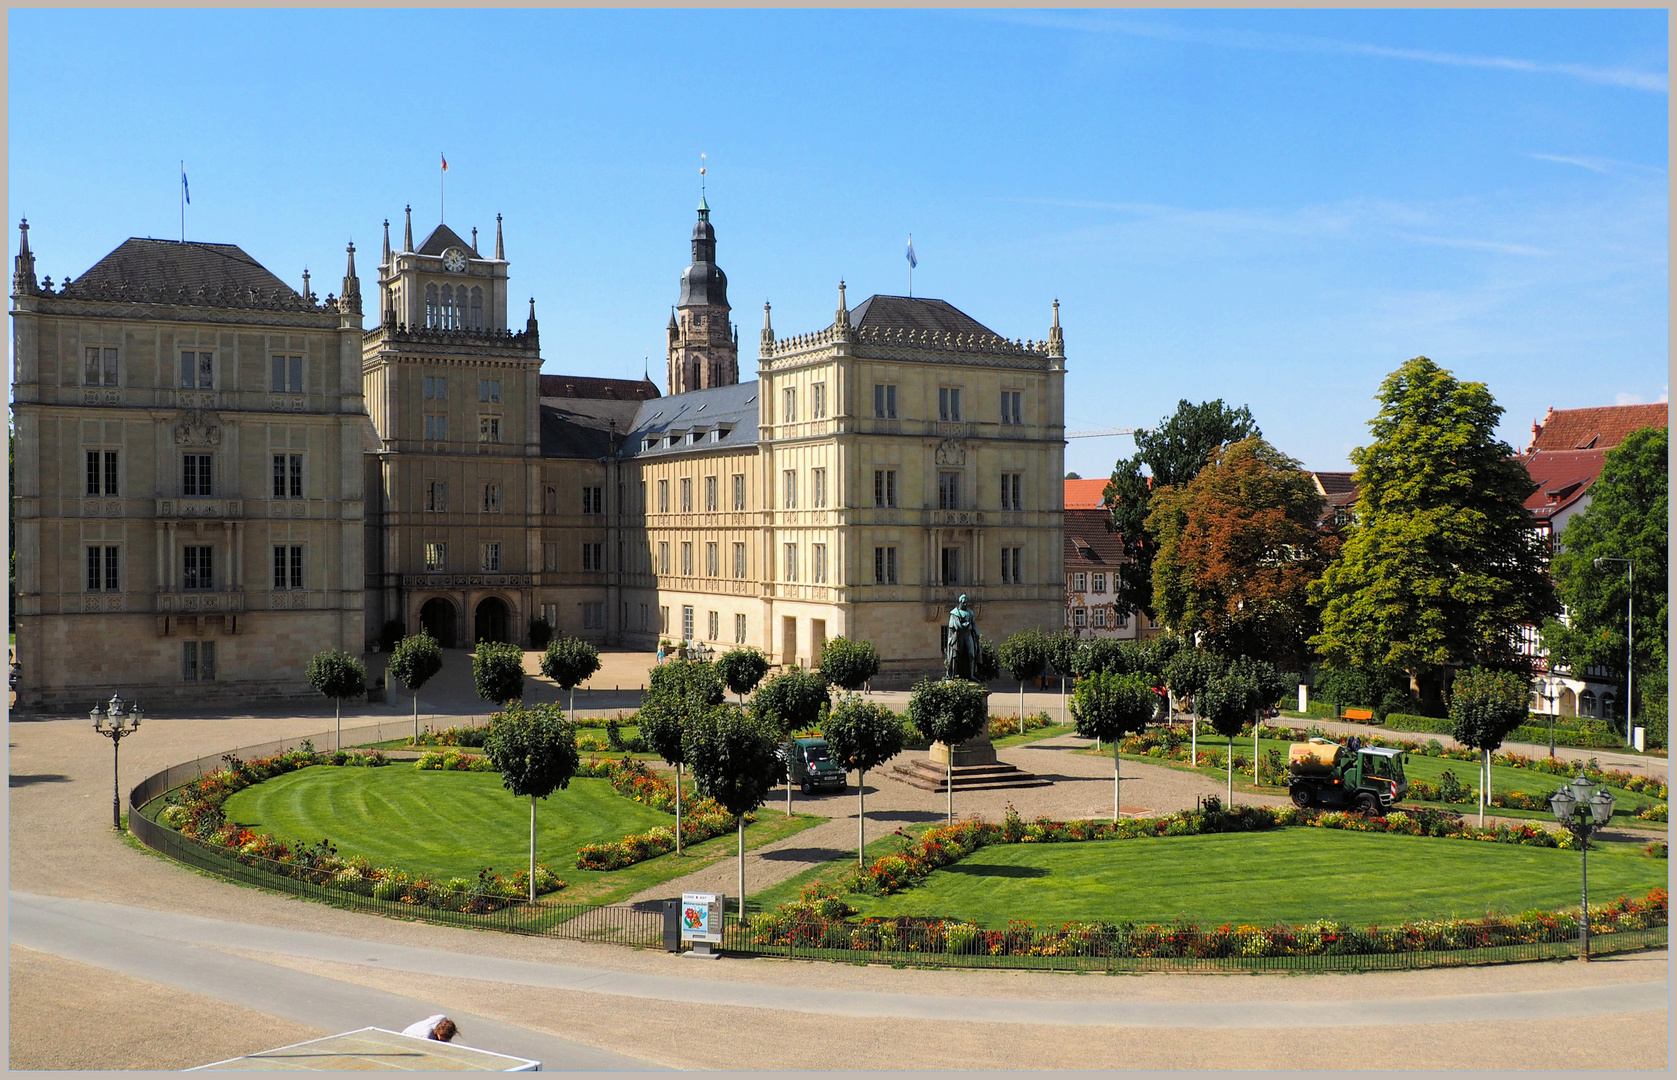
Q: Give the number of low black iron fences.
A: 1